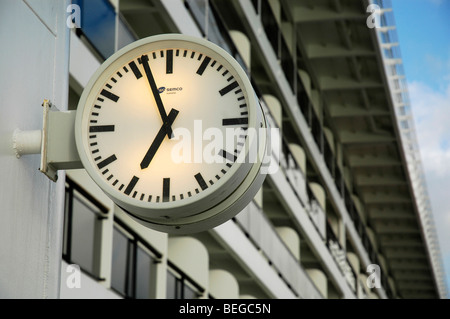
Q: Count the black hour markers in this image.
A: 12